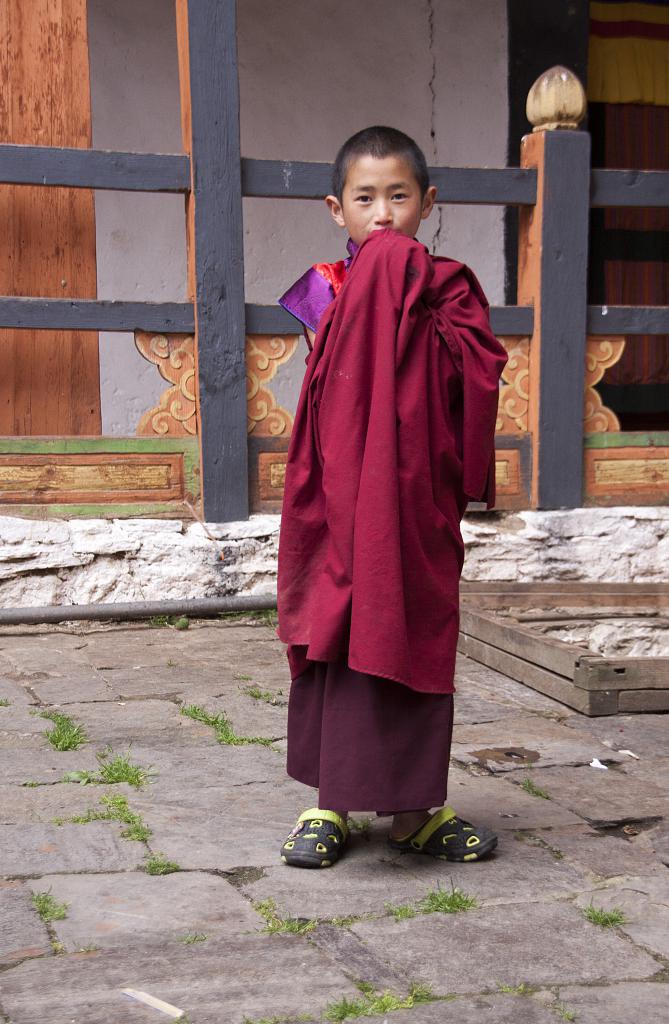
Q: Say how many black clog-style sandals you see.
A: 2